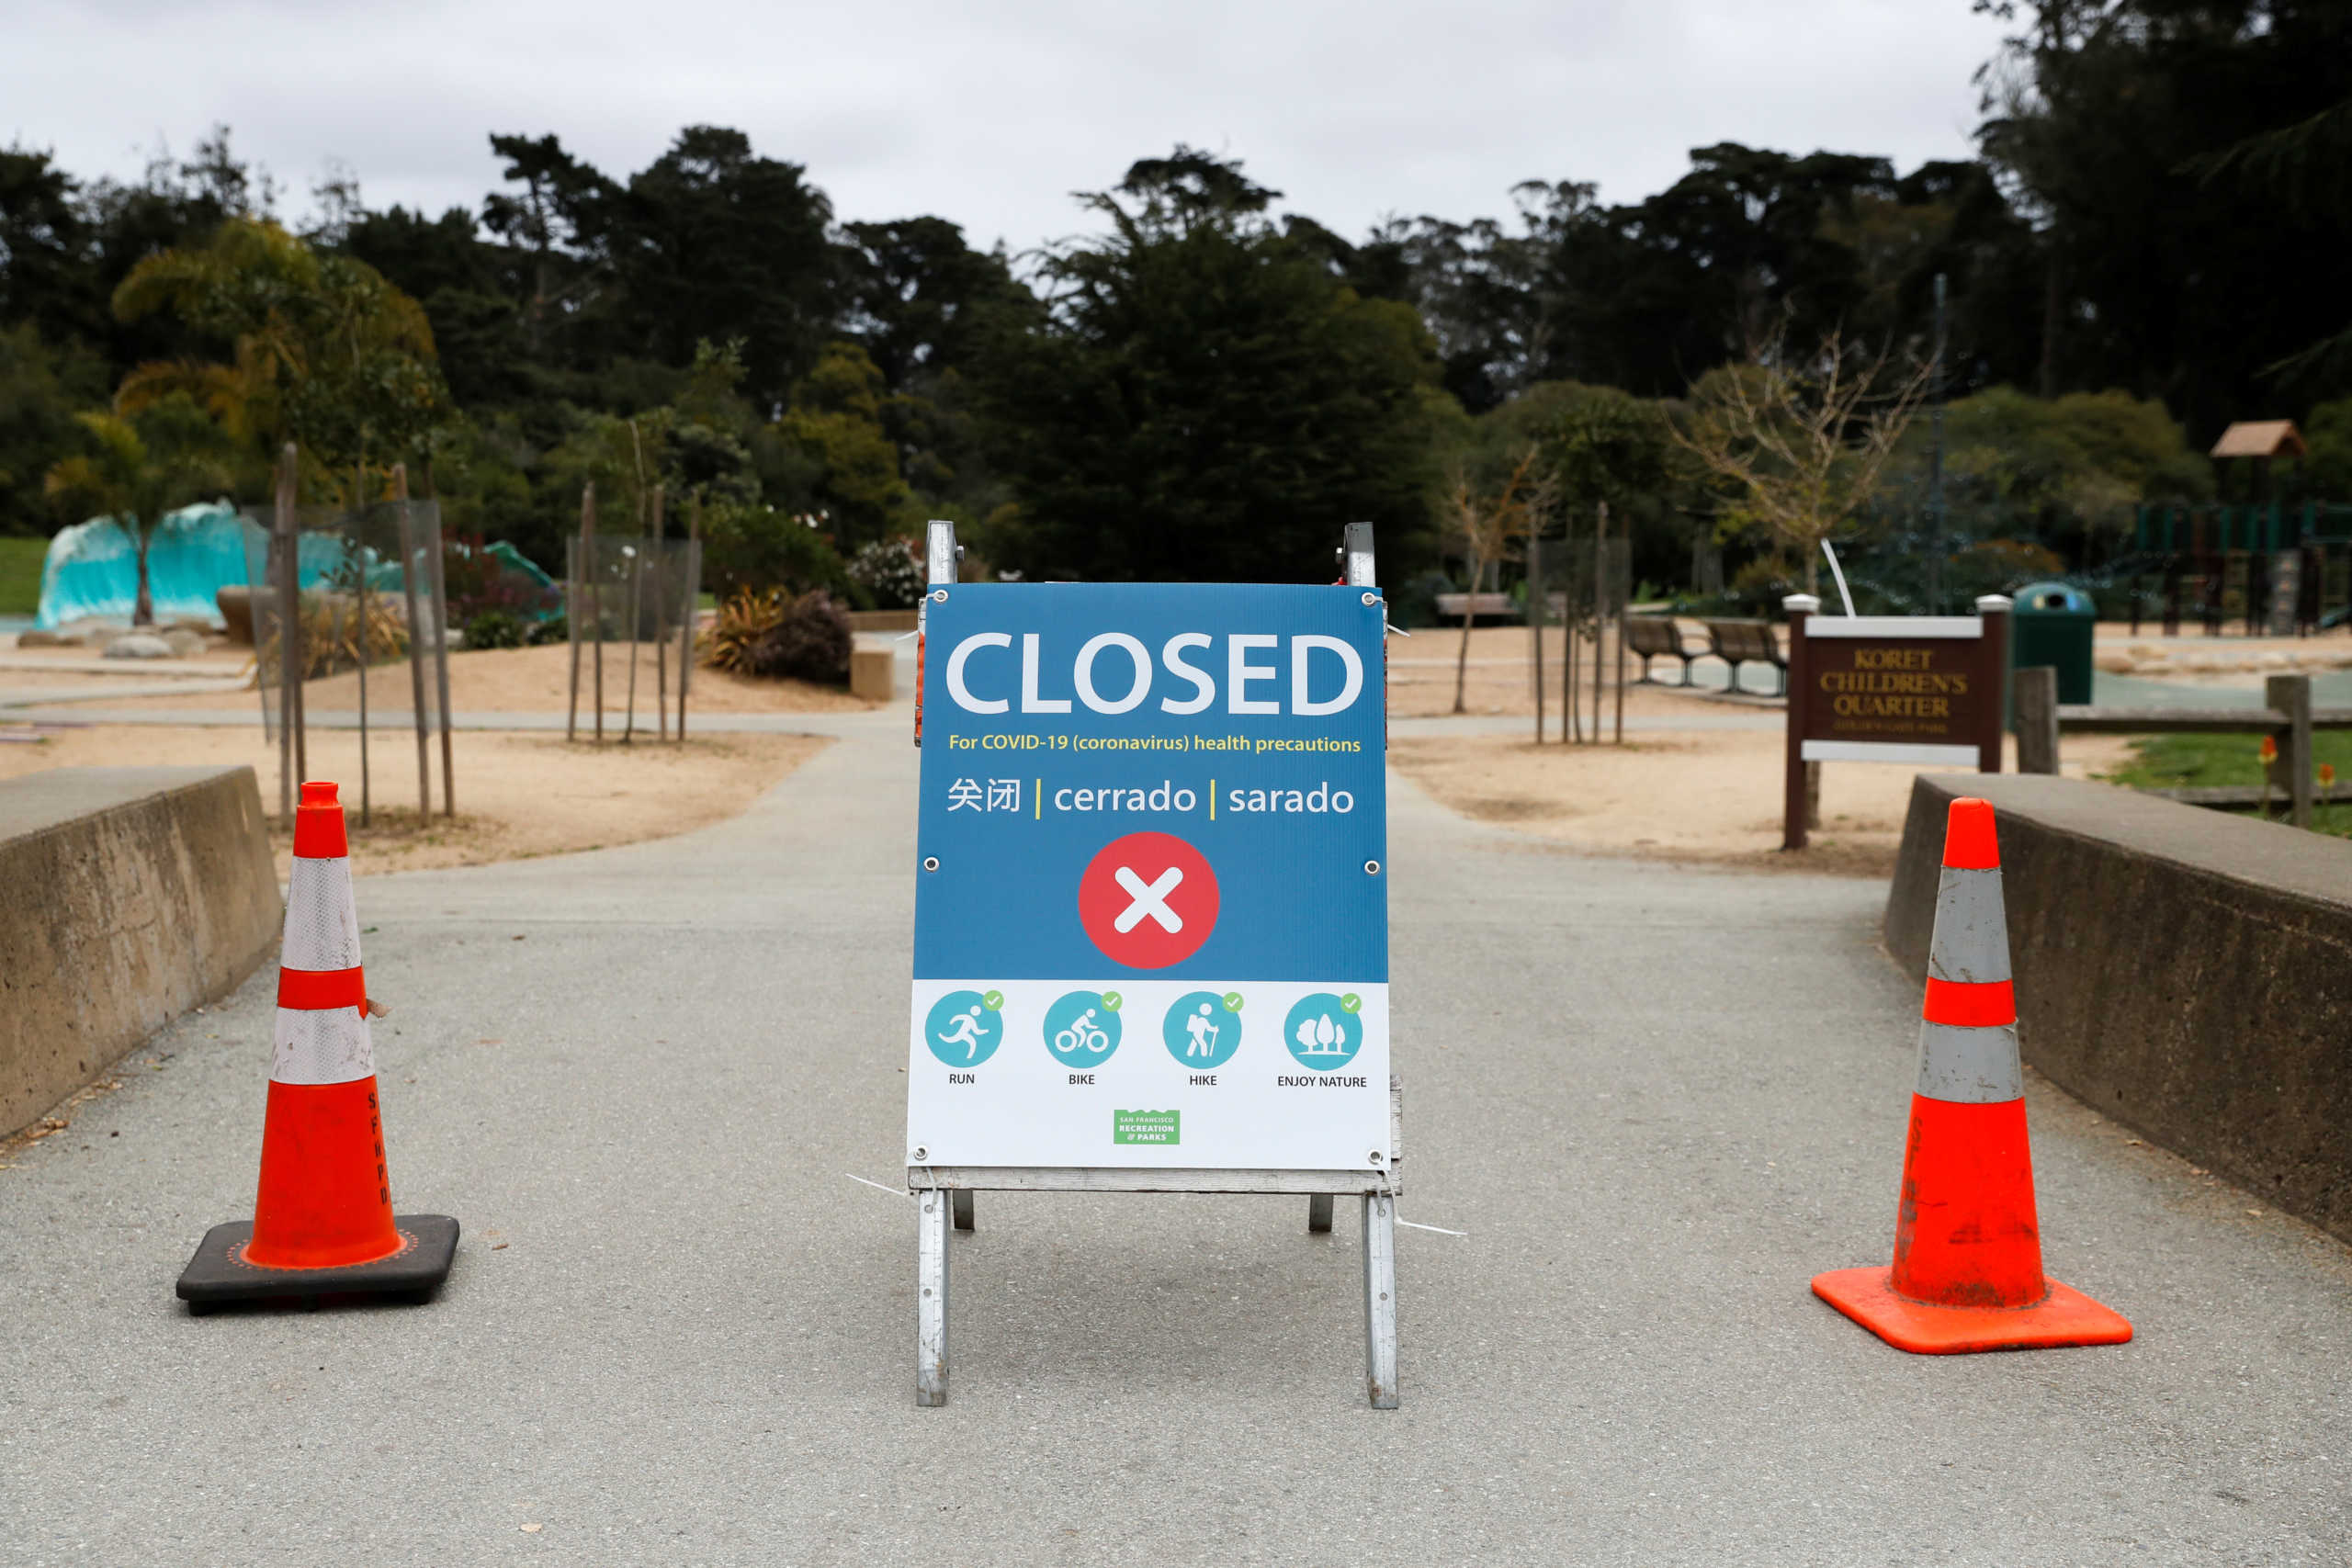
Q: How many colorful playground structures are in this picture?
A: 2